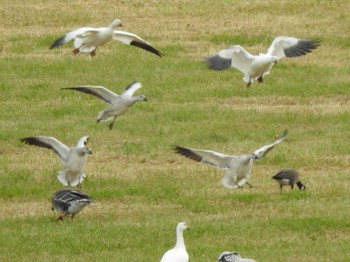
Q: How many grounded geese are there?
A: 4